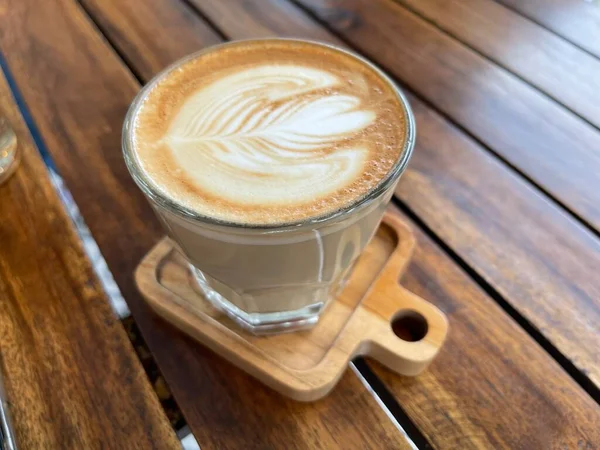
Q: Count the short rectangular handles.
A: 1